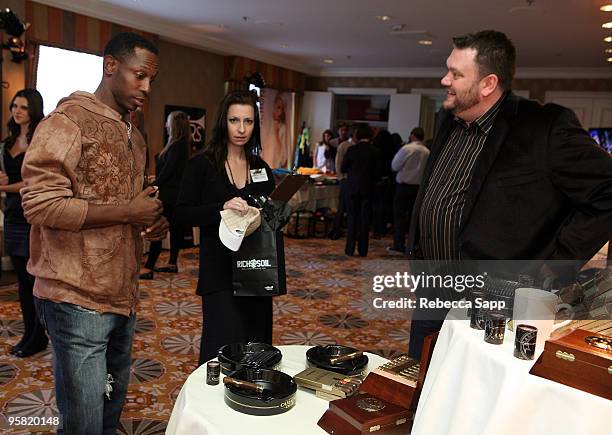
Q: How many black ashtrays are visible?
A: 3